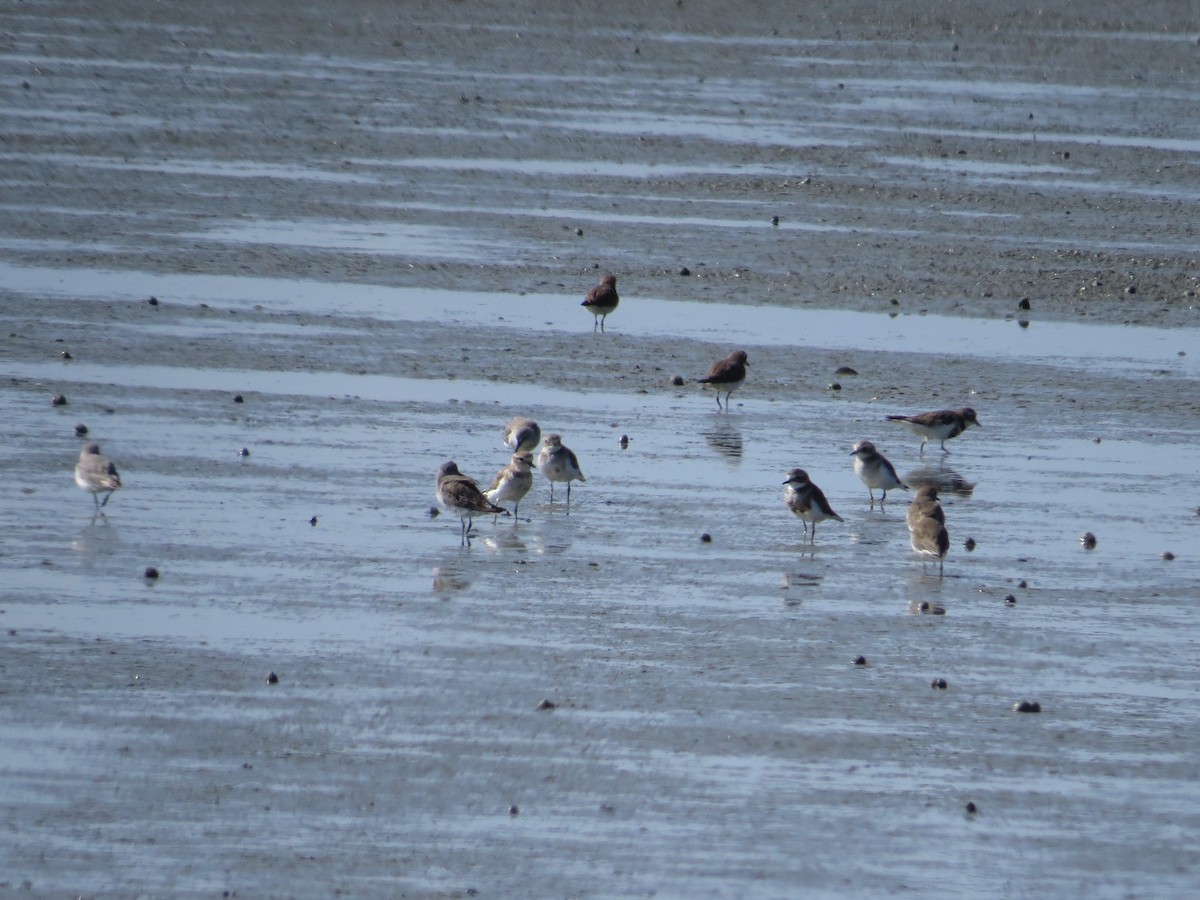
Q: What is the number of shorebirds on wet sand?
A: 12